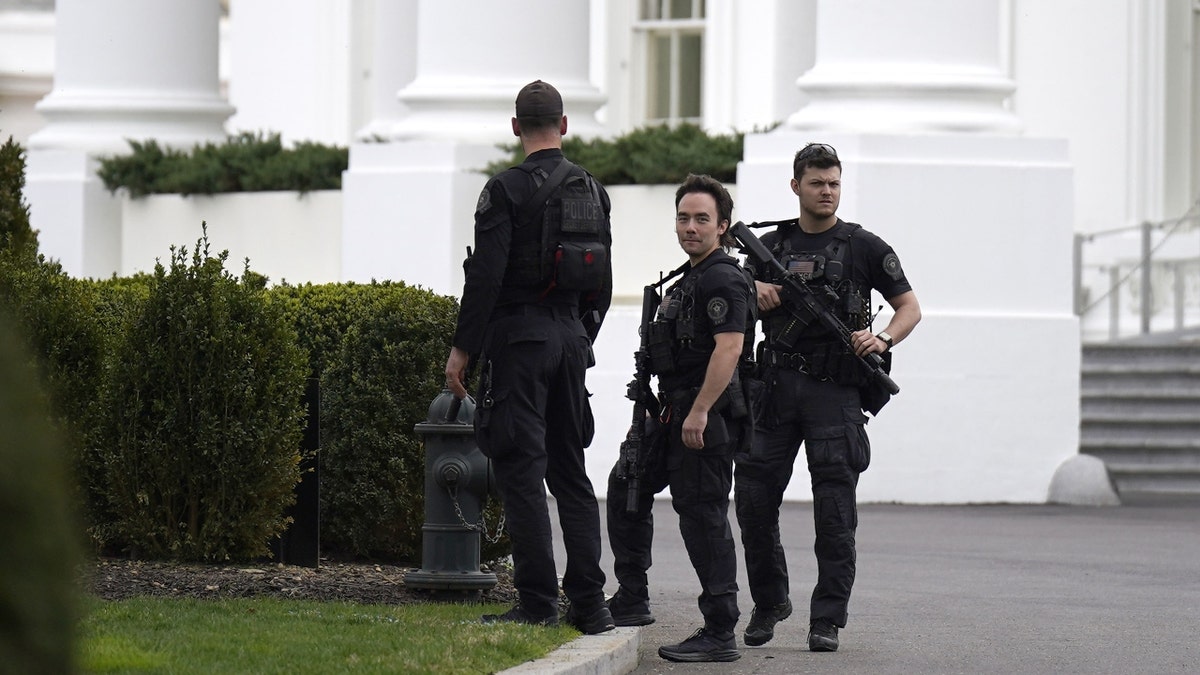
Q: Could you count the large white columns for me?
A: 3